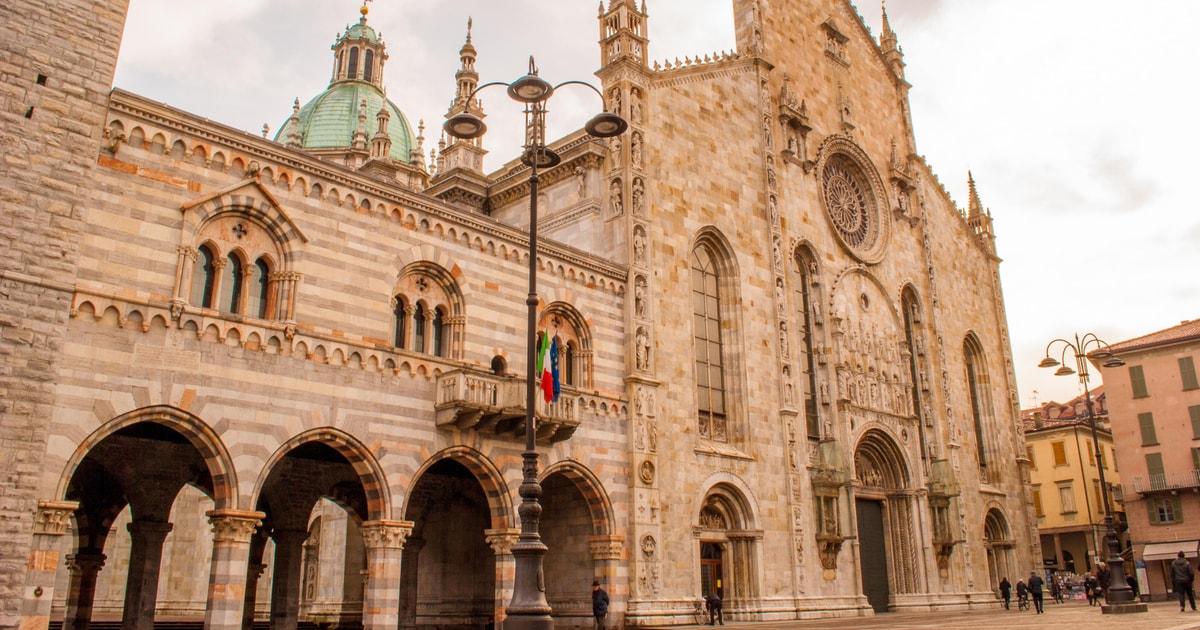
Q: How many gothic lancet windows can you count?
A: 4